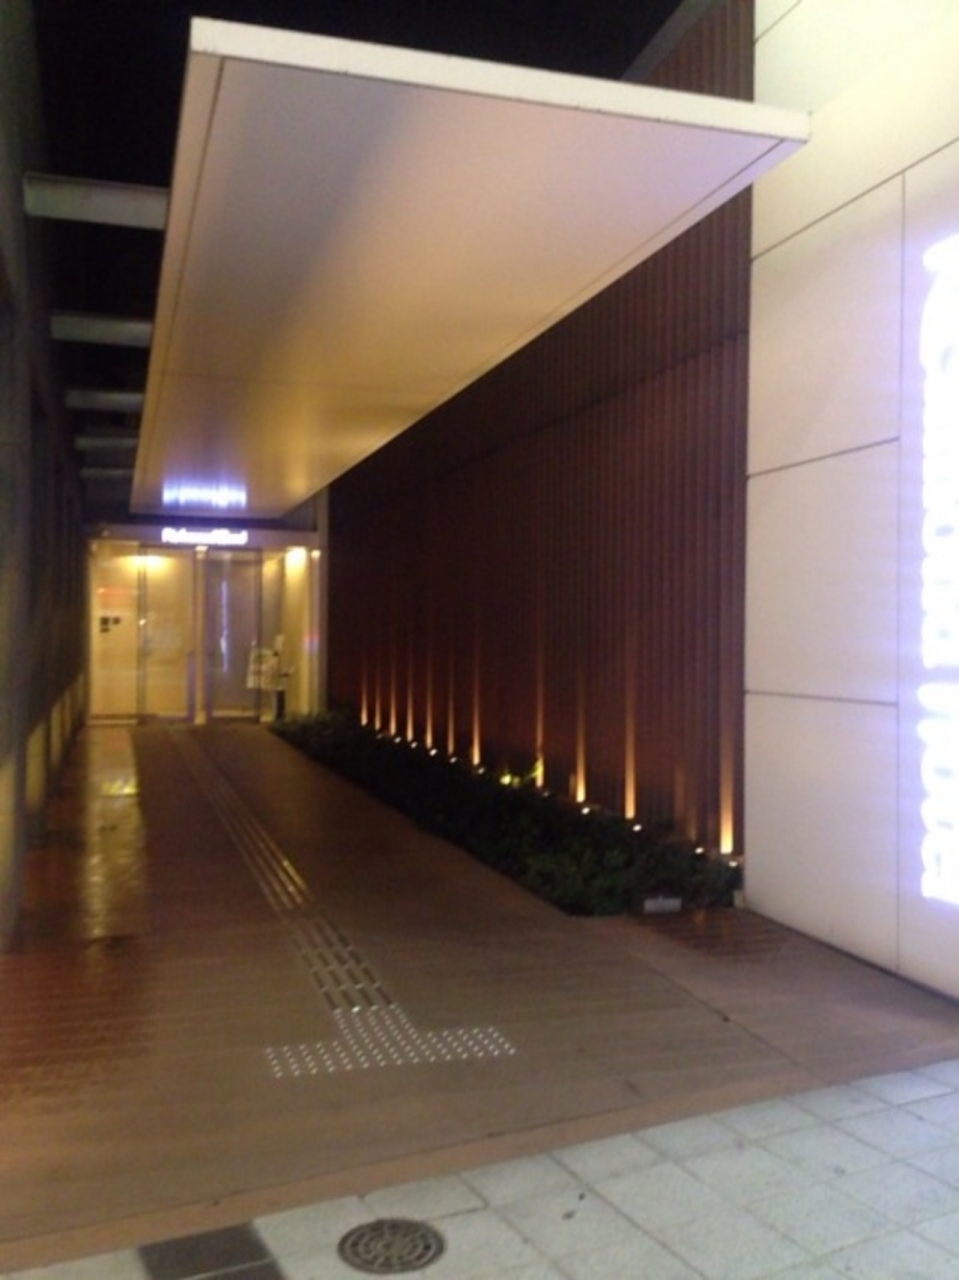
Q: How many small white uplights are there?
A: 11